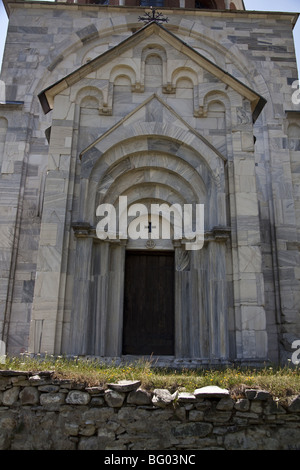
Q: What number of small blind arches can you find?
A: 5